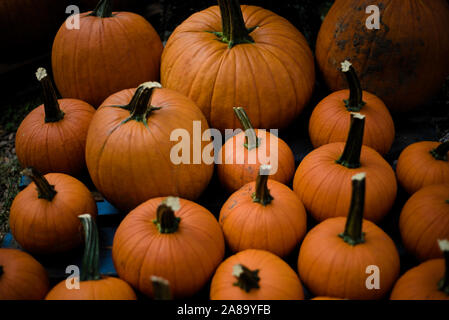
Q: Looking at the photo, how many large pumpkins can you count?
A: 4